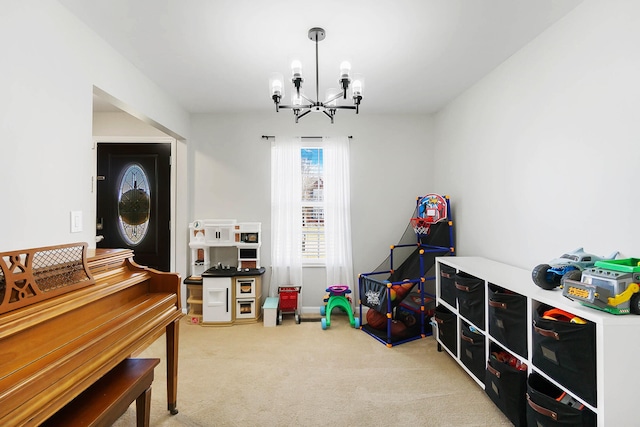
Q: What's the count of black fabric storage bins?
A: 8